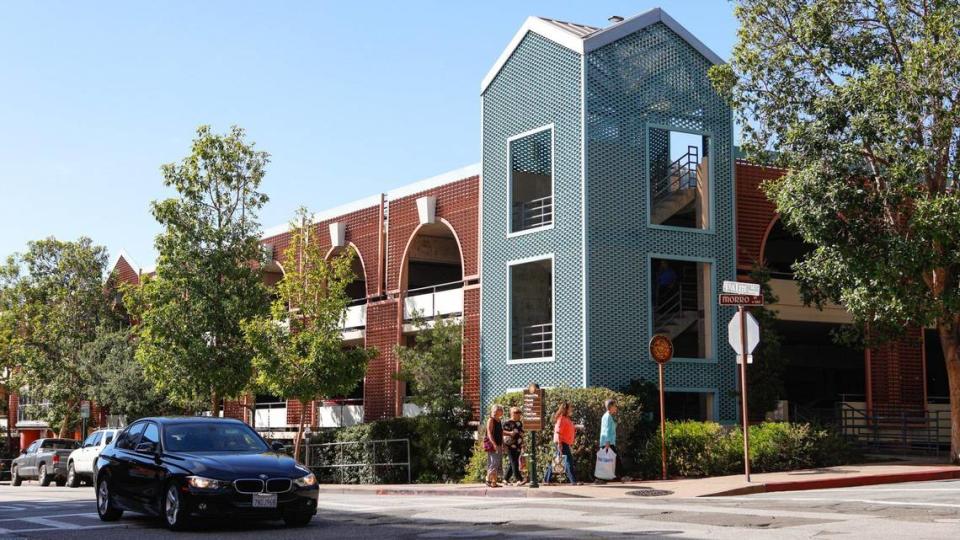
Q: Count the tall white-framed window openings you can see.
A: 4